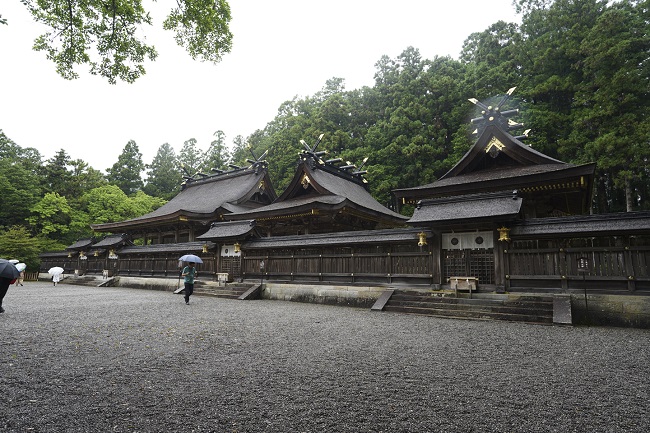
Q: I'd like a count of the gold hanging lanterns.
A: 8